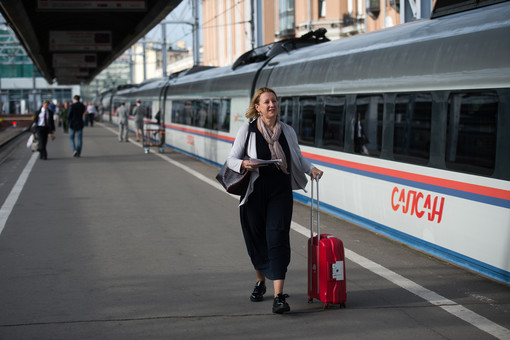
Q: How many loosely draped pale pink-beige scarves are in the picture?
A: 1